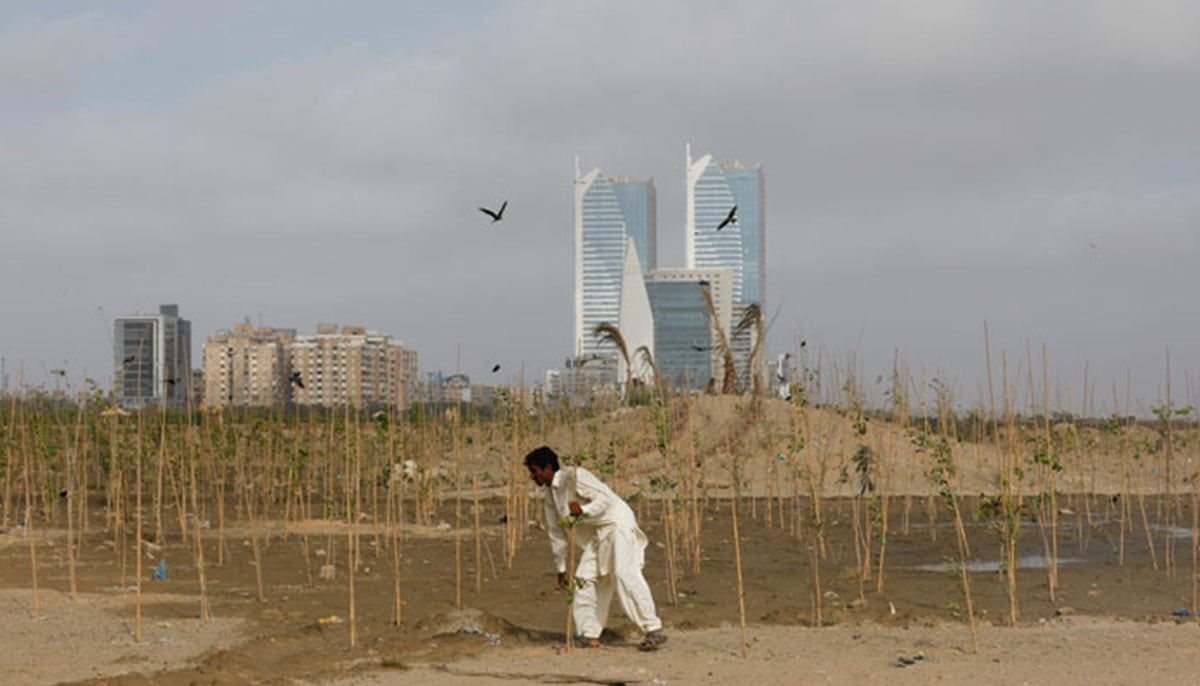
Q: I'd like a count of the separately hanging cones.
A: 0